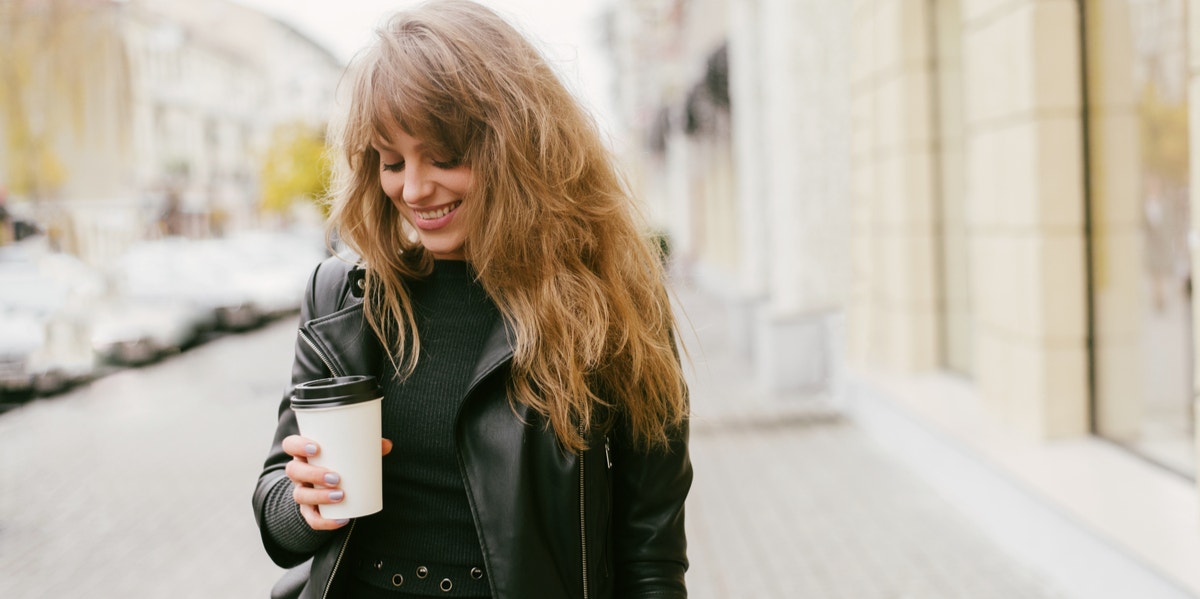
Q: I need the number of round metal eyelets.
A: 5